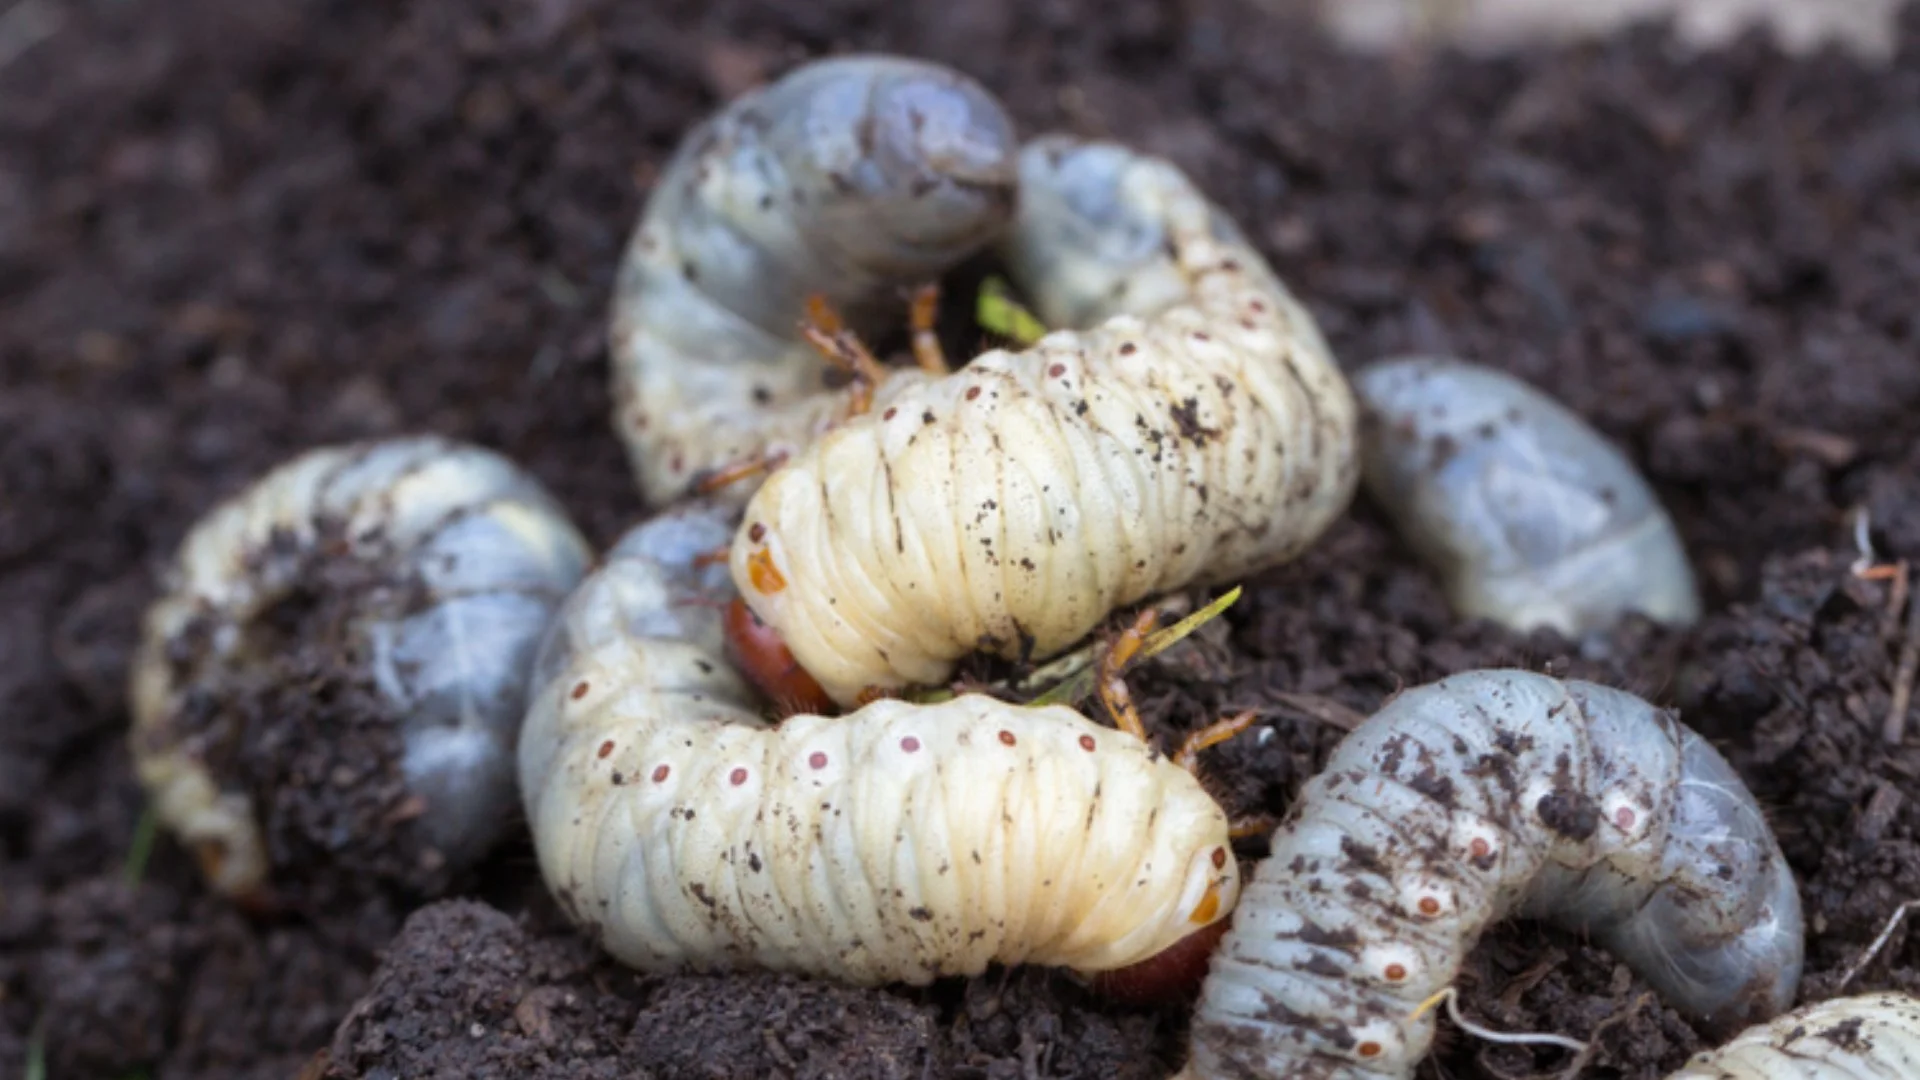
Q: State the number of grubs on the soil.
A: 7